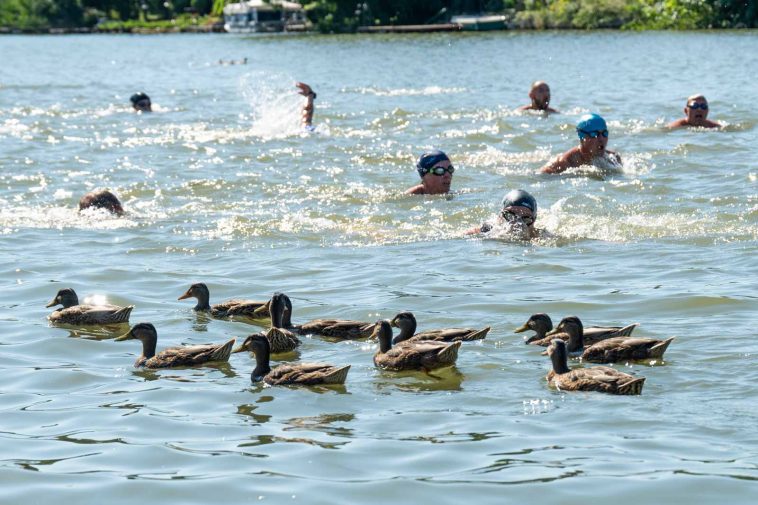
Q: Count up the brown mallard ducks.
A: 11